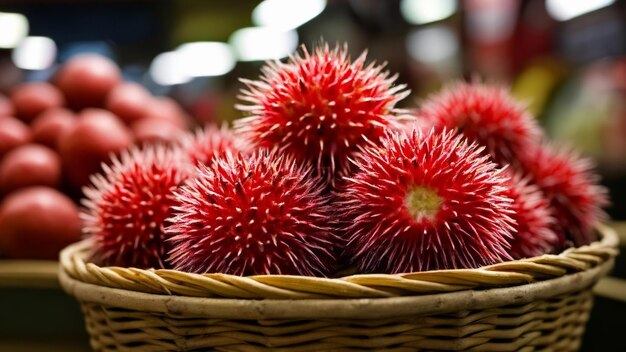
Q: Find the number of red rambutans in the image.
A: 8